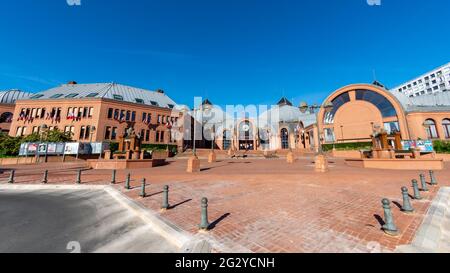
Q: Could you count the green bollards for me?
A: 13